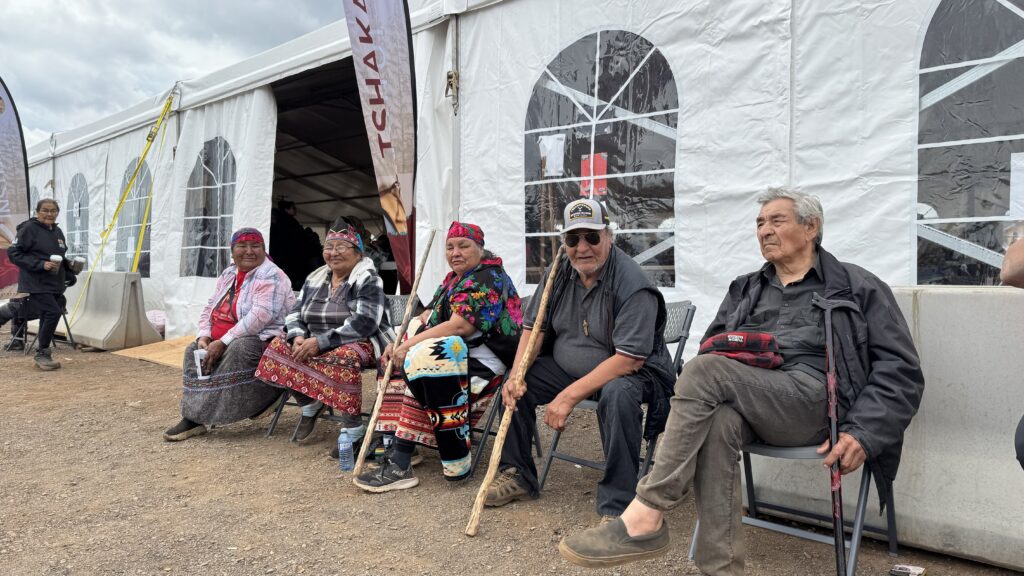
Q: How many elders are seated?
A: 5